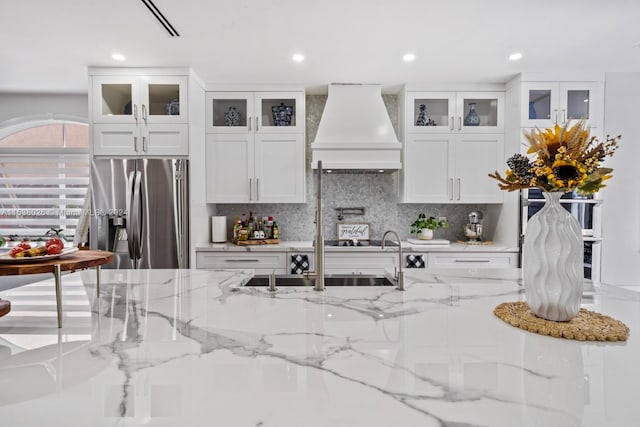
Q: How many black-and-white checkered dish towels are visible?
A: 2